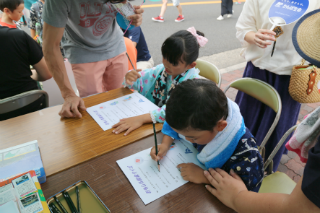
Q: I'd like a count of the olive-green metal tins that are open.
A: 1